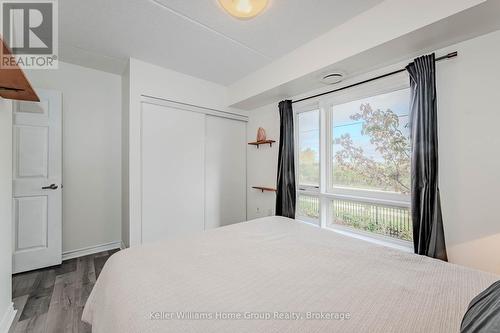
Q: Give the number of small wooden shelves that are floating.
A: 2